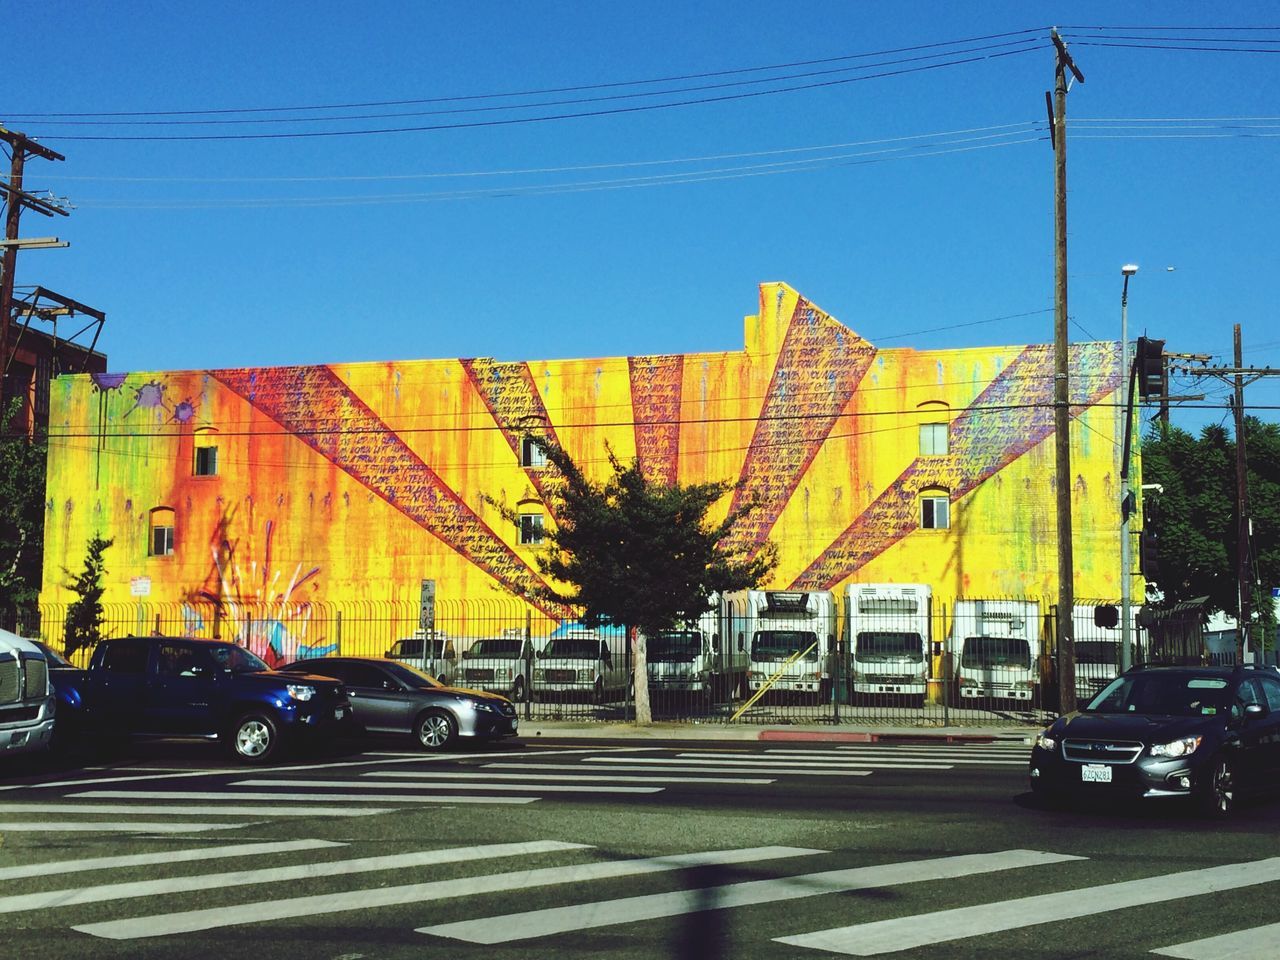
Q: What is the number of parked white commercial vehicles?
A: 8